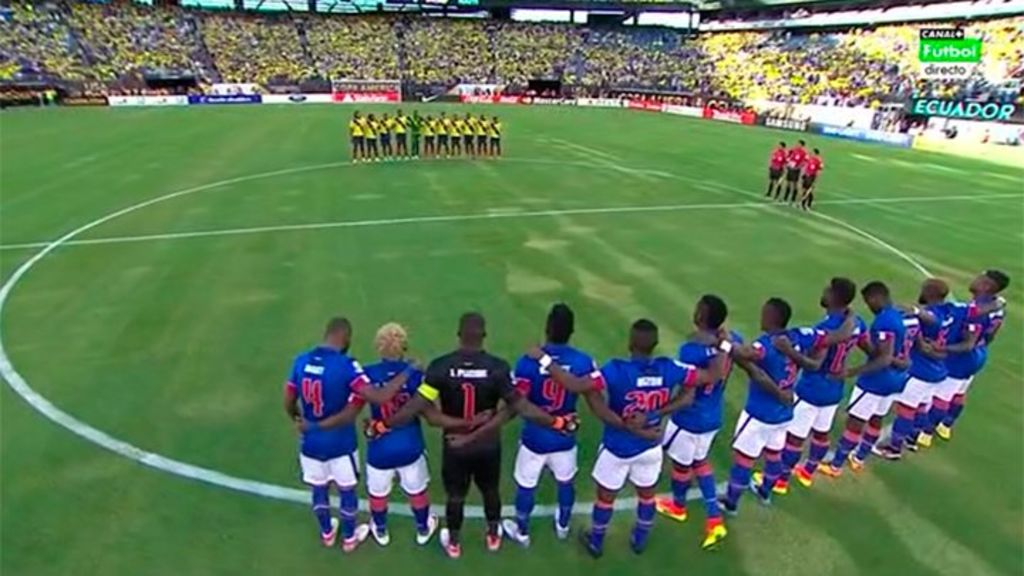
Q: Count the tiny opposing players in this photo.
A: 11